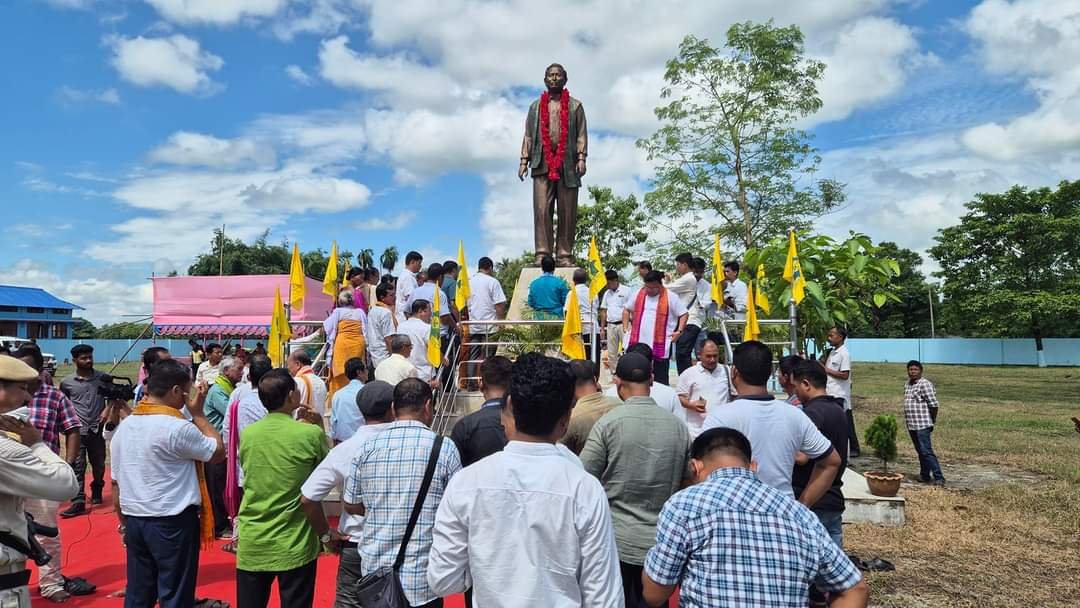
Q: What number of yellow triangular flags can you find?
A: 12